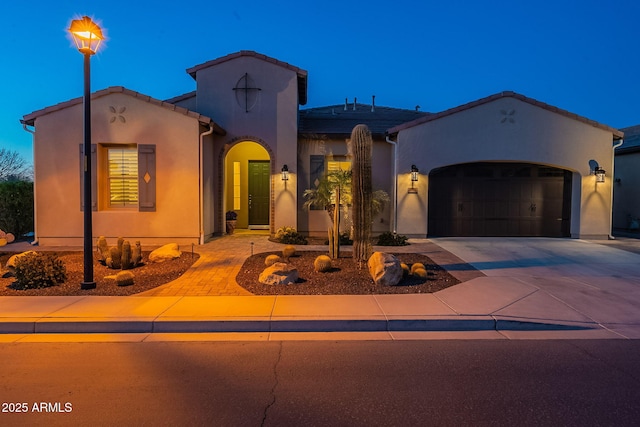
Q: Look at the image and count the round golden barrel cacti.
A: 7